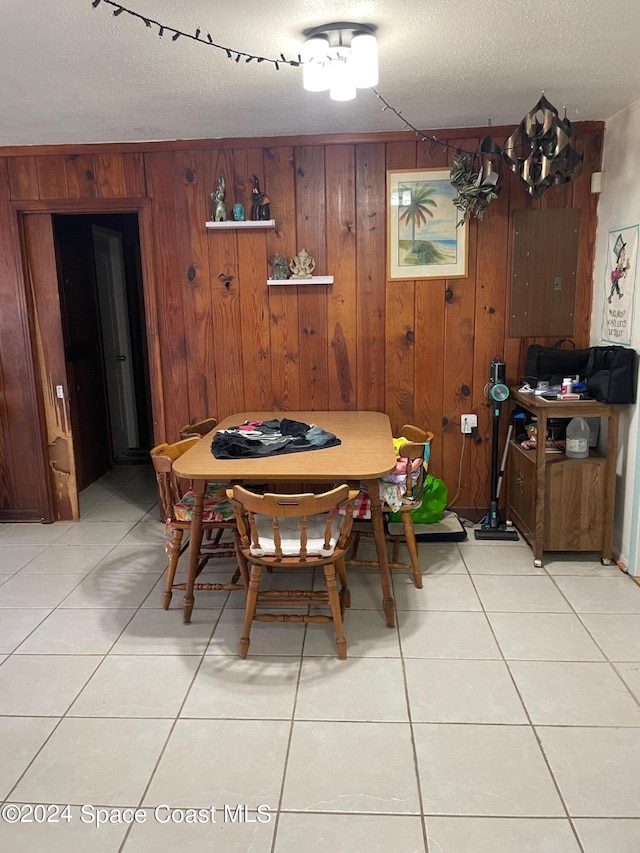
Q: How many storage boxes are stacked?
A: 0